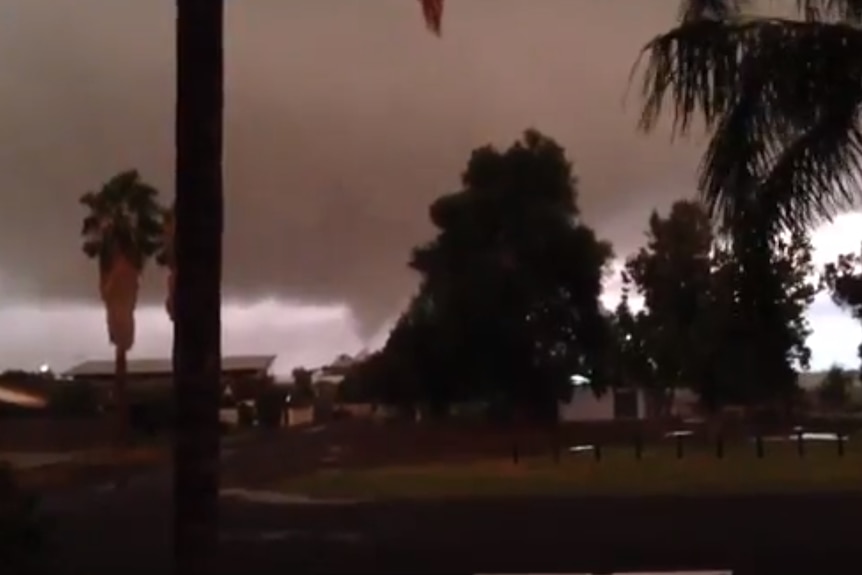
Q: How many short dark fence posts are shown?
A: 9